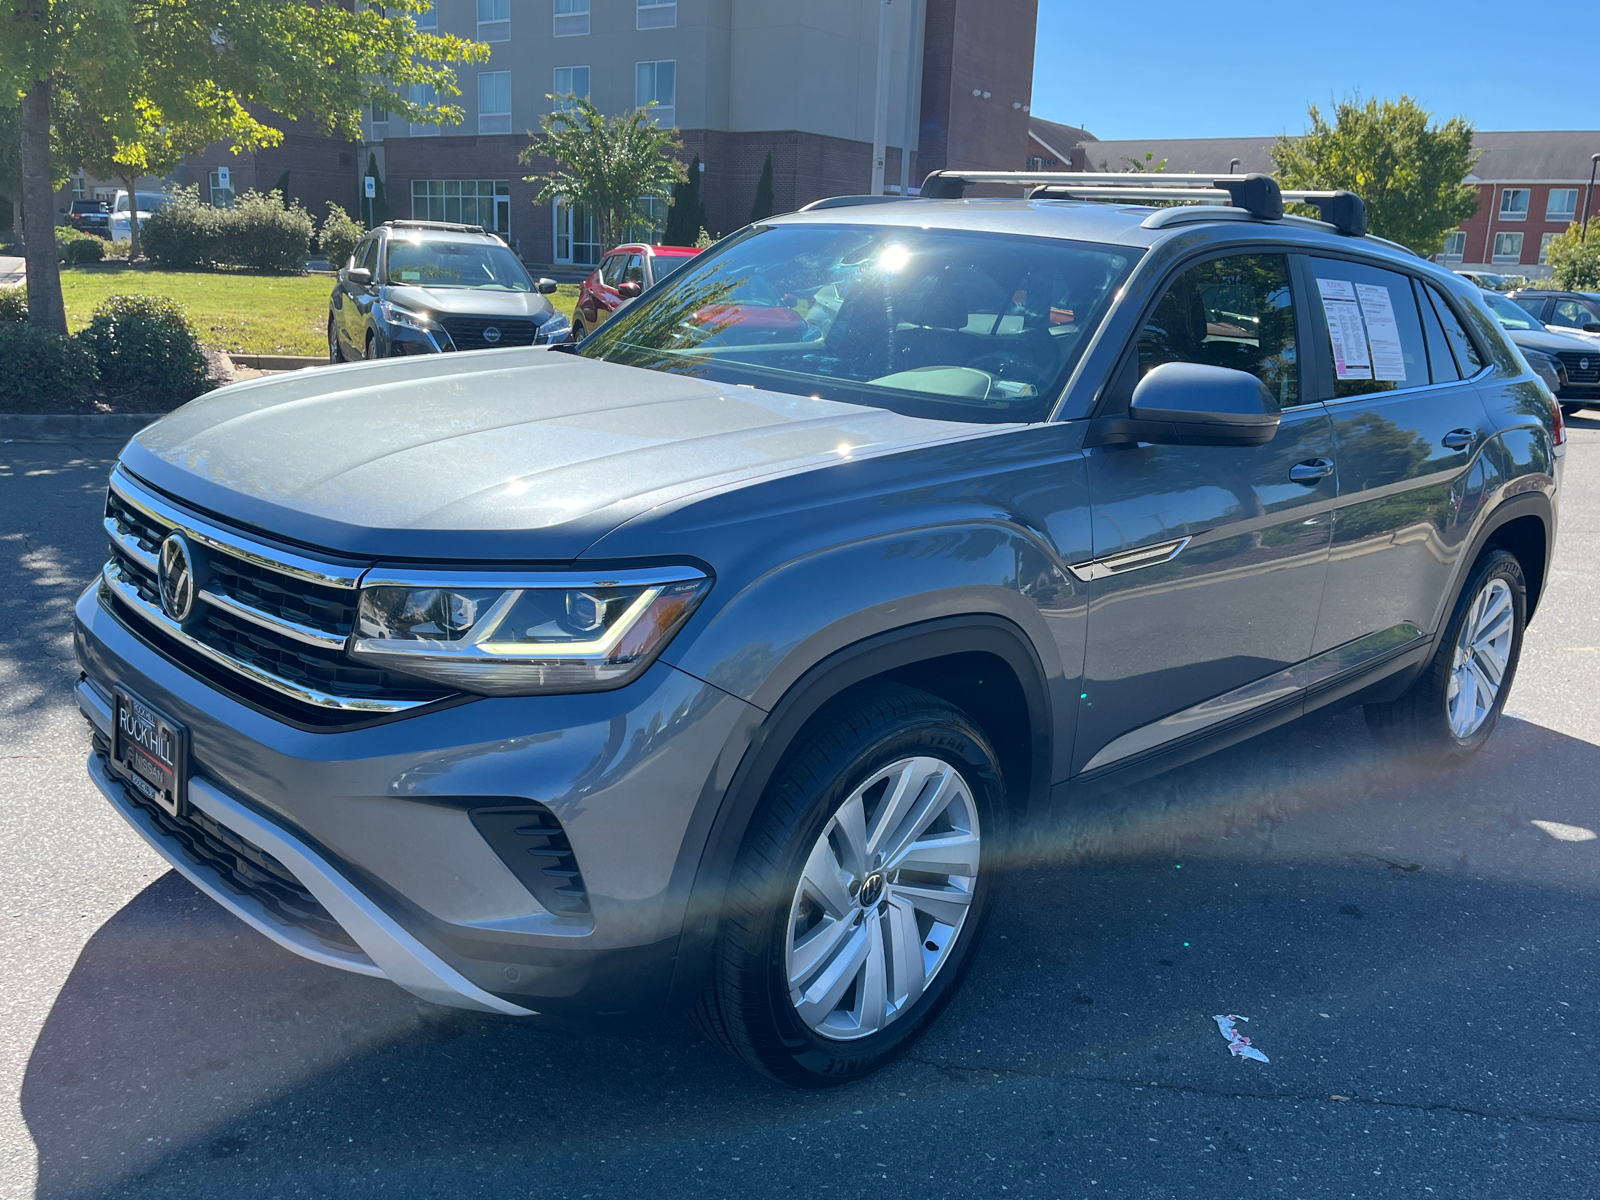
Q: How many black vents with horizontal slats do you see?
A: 1